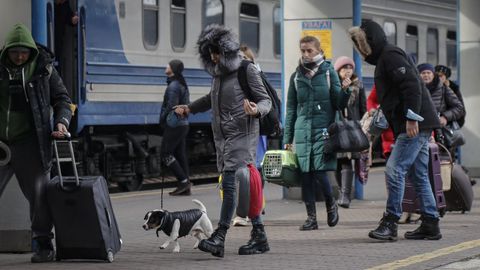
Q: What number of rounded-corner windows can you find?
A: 9